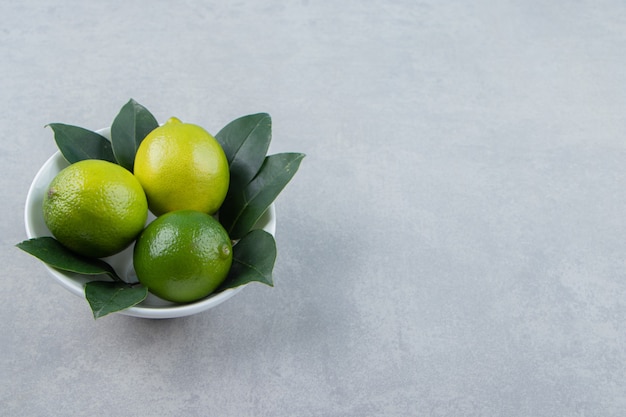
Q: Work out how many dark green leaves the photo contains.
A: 7